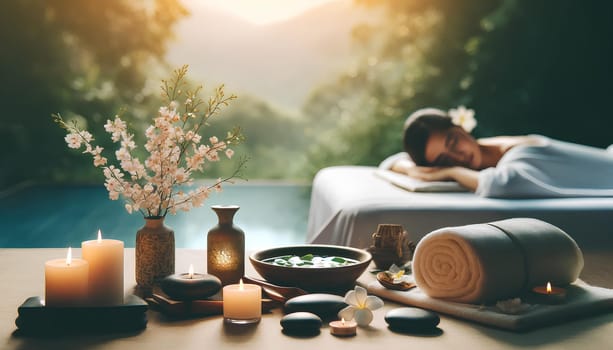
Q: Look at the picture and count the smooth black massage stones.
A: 3